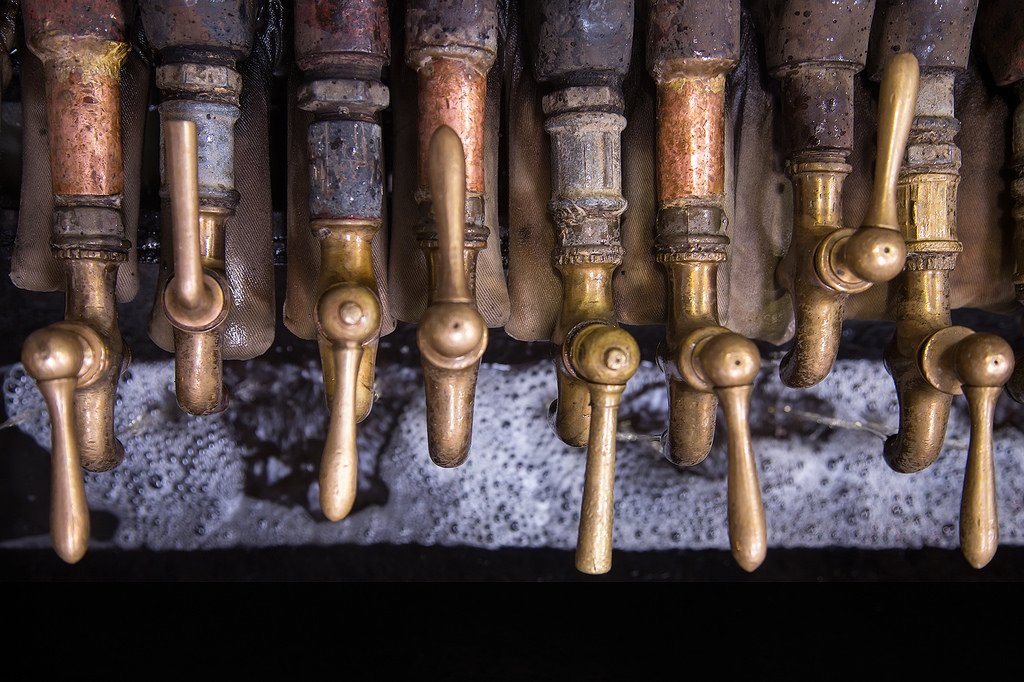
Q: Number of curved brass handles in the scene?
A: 6